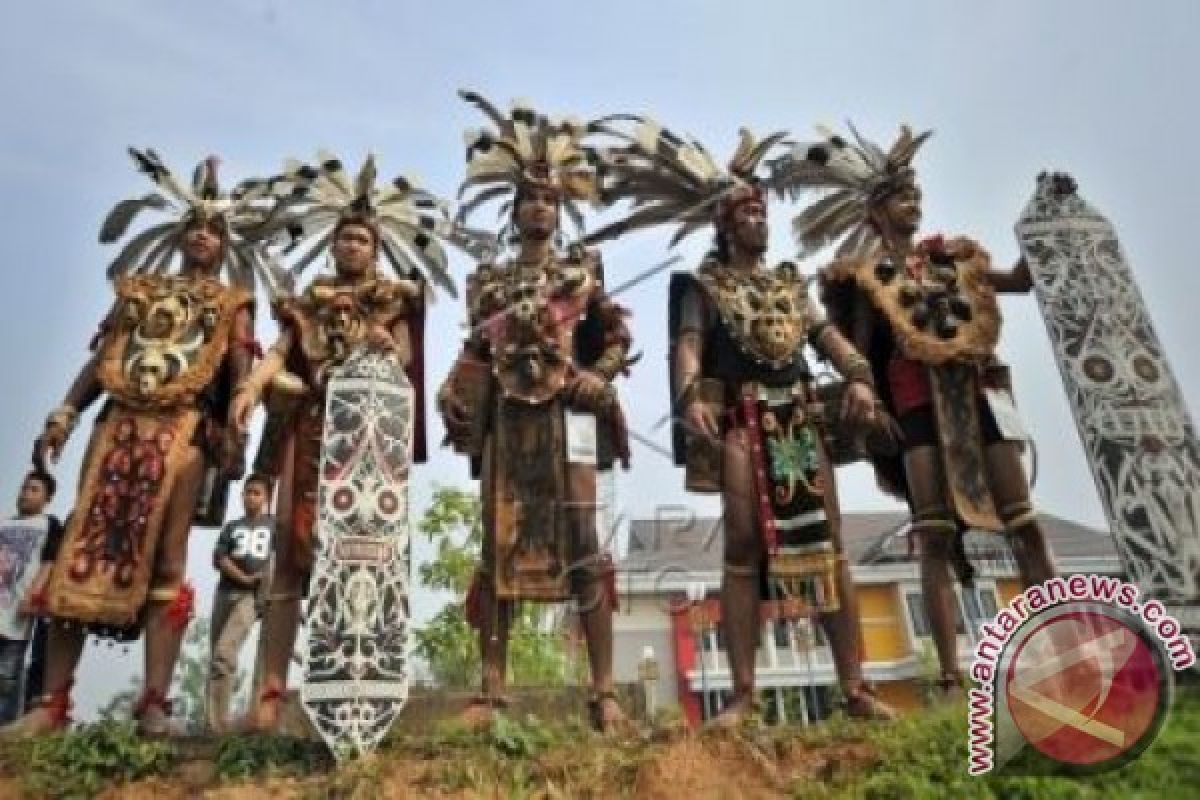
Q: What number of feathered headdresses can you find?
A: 5